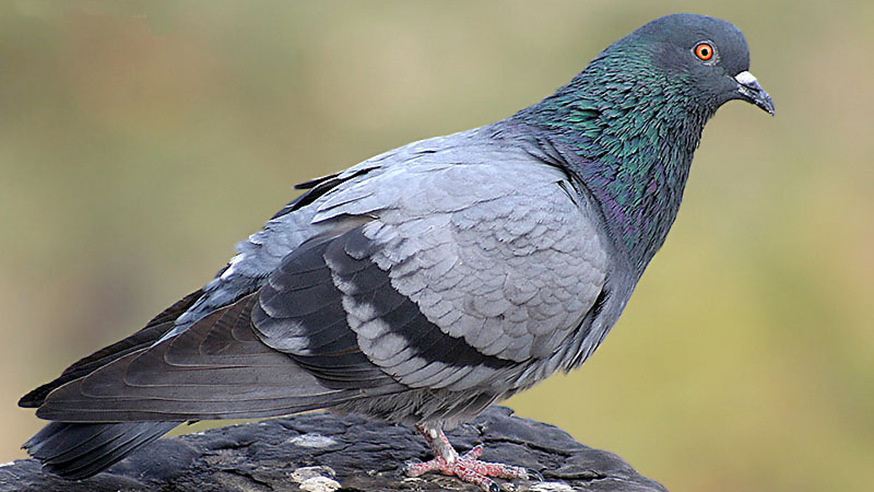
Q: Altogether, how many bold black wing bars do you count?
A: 2